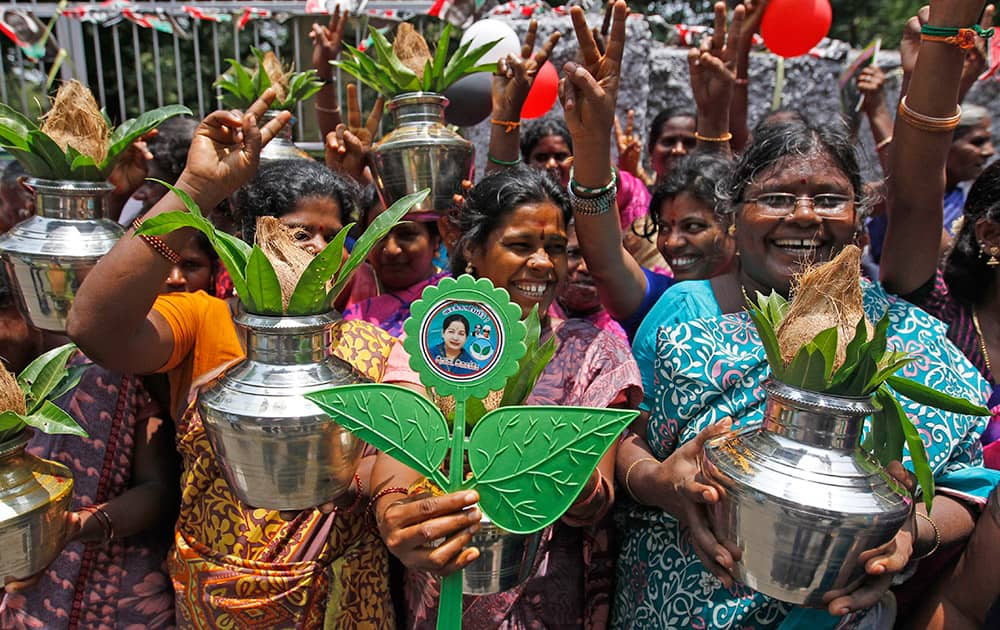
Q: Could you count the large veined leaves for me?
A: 2